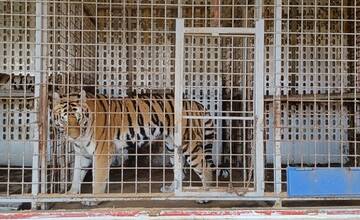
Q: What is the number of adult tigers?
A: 1